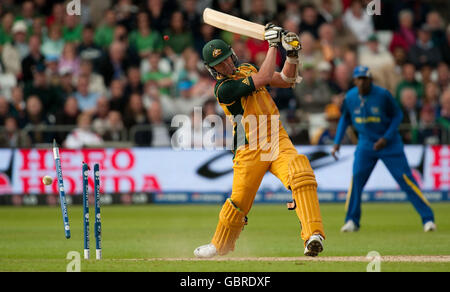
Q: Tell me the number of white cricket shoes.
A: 4